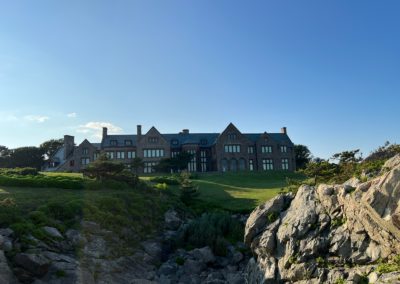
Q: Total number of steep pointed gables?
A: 4